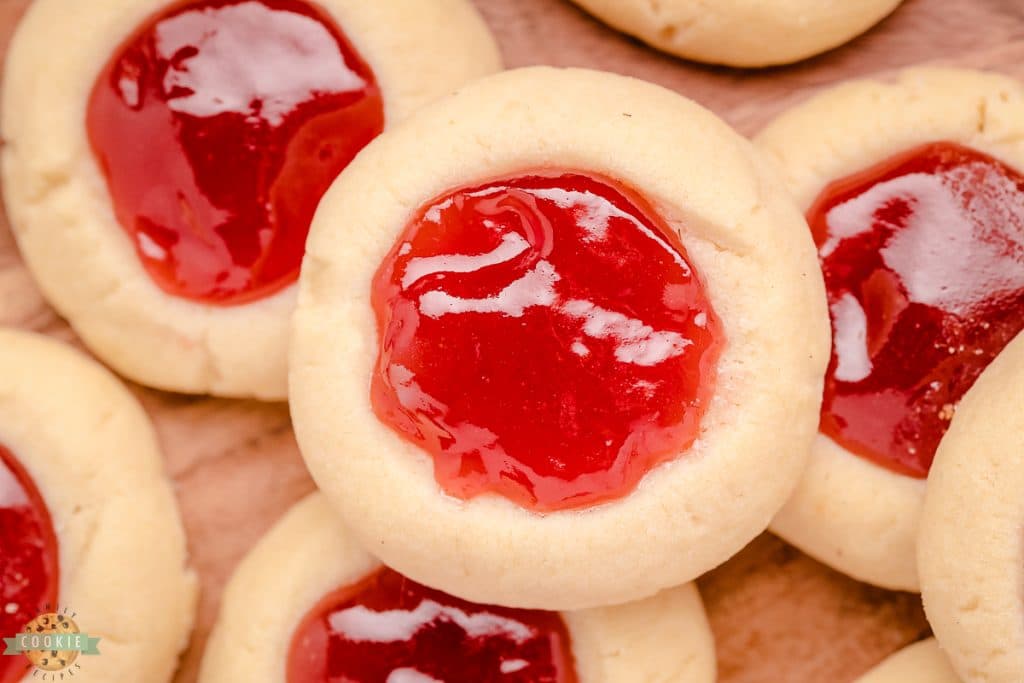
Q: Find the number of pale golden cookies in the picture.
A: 8